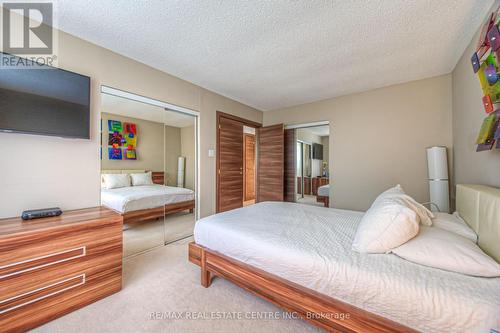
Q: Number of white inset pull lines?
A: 2